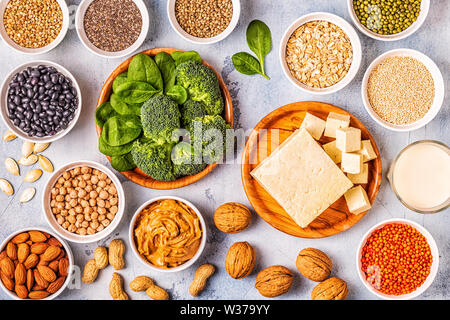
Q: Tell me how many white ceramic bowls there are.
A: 11